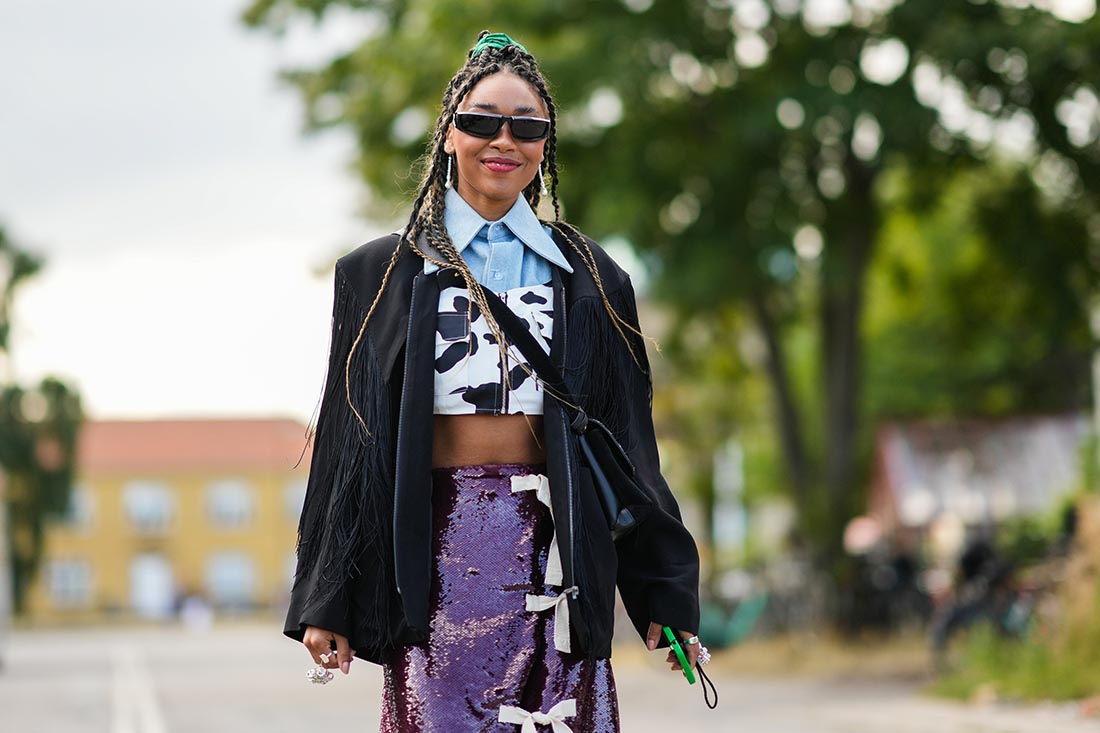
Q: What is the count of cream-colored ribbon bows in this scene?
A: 3